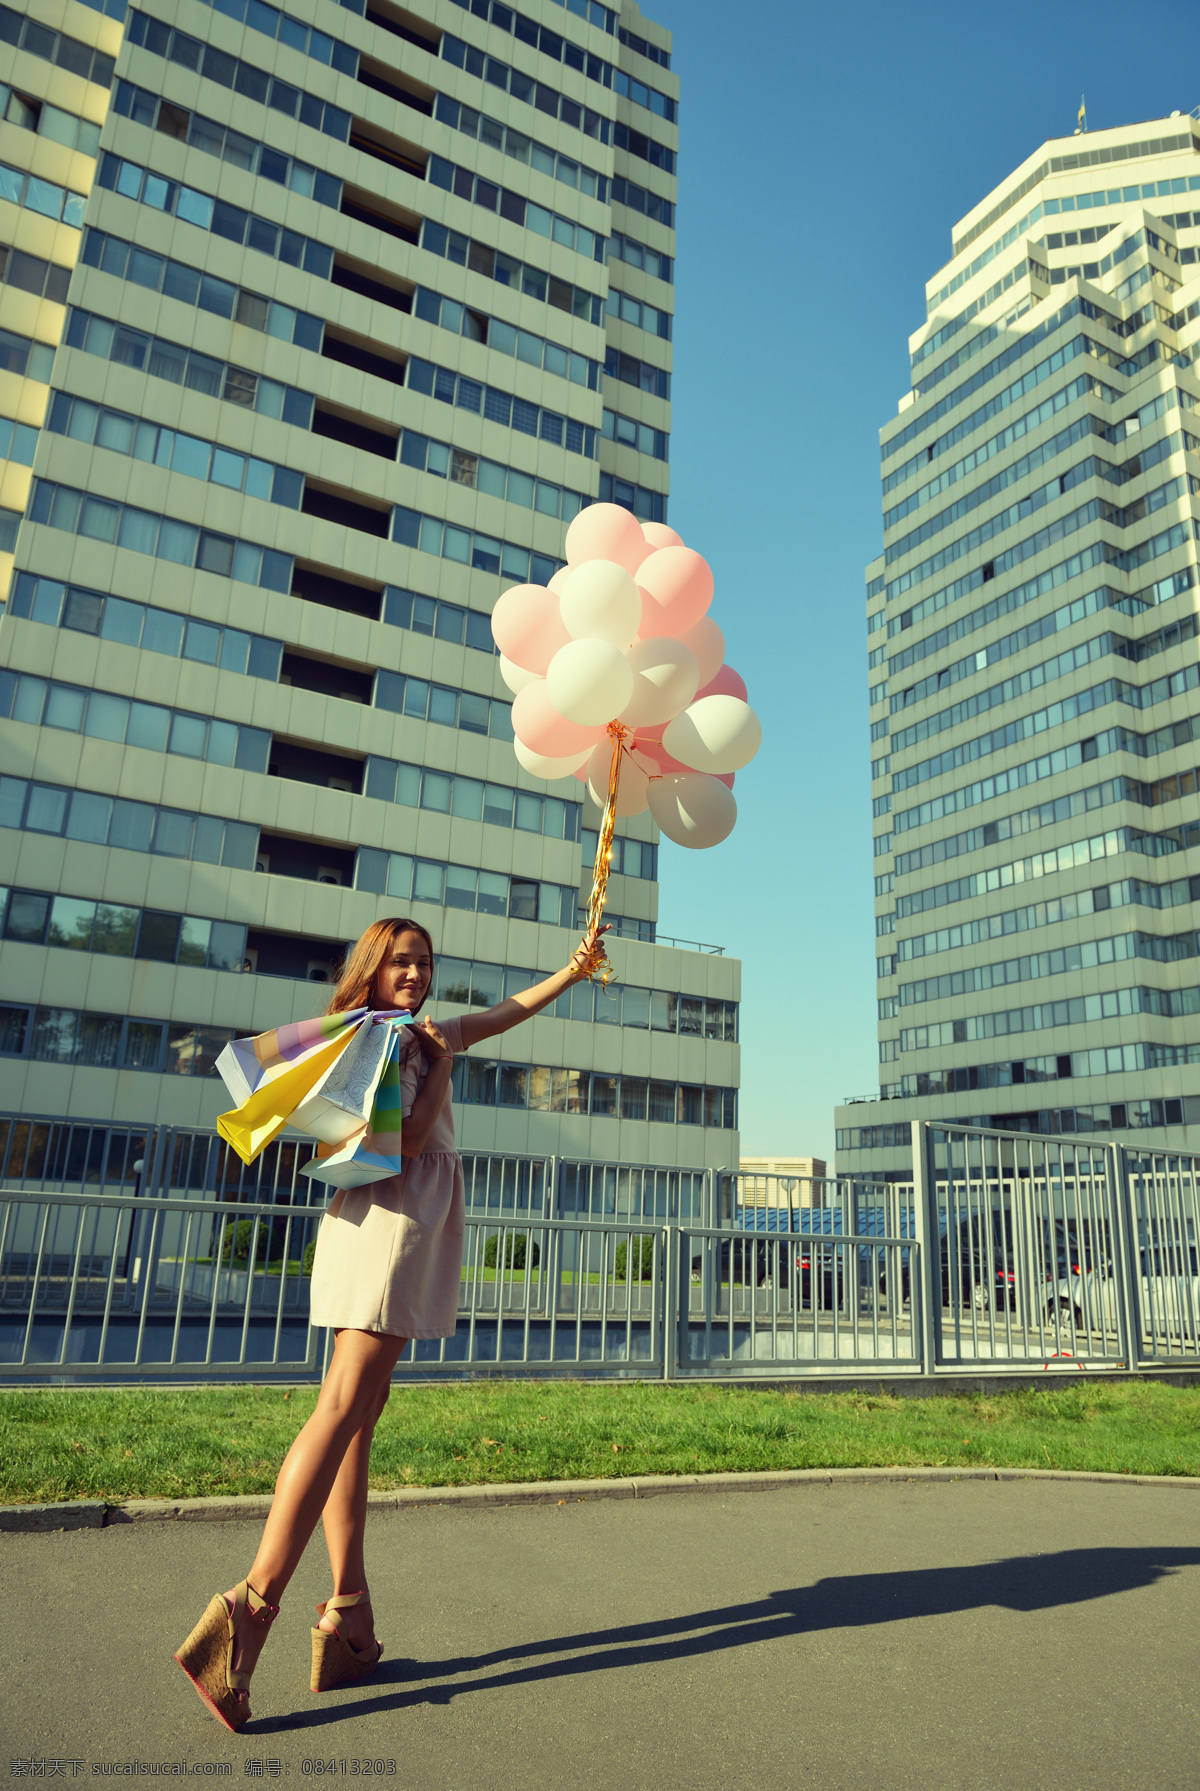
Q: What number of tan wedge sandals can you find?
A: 2